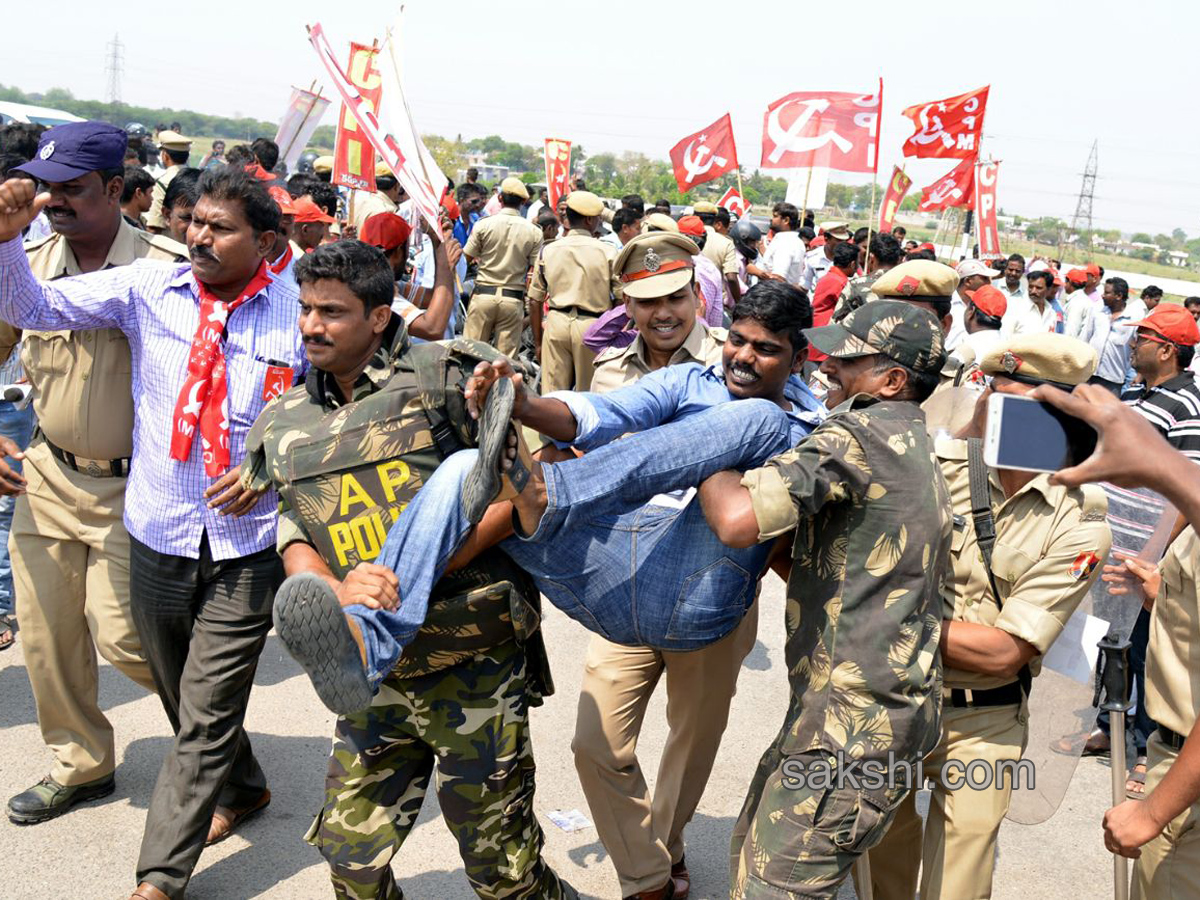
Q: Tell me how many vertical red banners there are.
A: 4